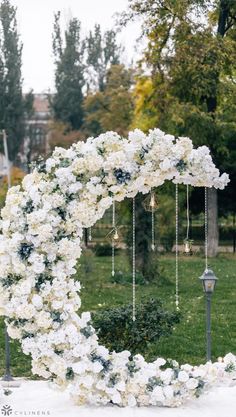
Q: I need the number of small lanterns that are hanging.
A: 3